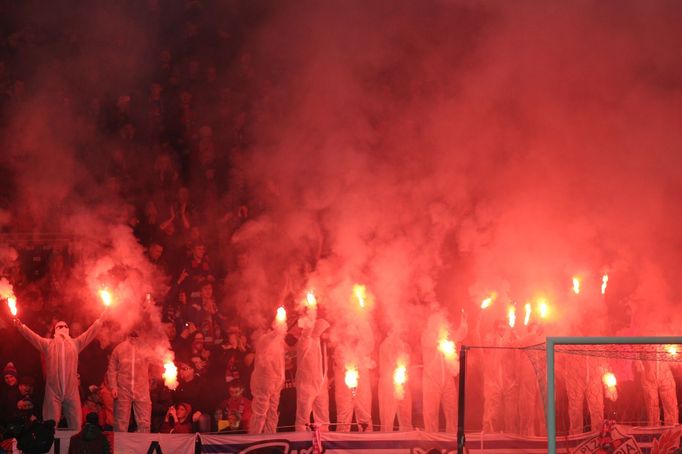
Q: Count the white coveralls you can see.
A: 11